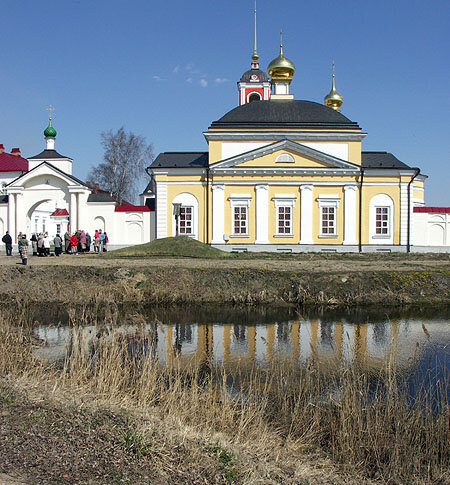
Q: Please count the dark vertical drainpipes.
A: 4